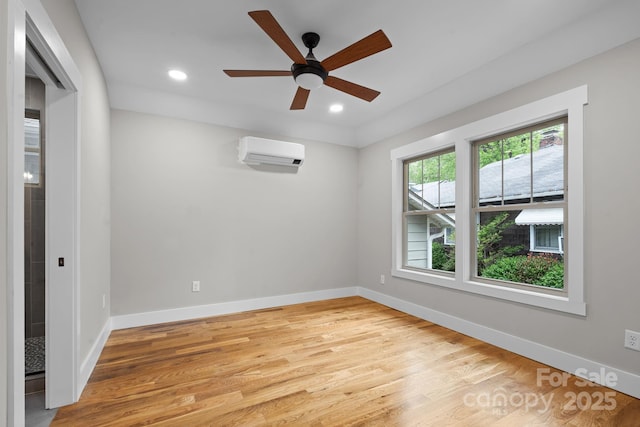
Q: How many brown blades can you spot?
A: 5